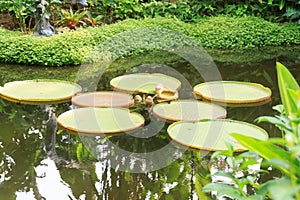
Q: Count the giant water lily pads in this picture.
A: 7